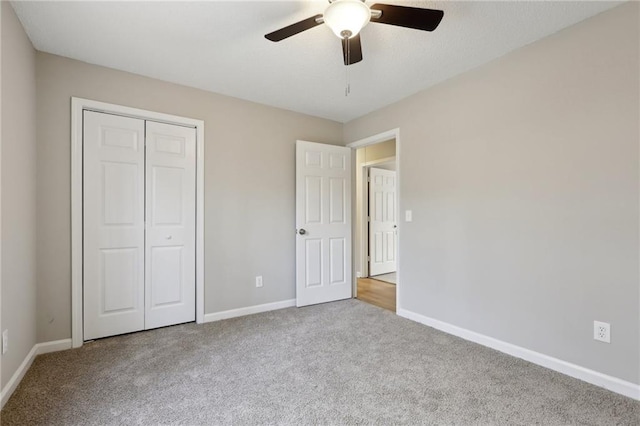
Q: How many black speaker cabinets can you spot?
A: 0